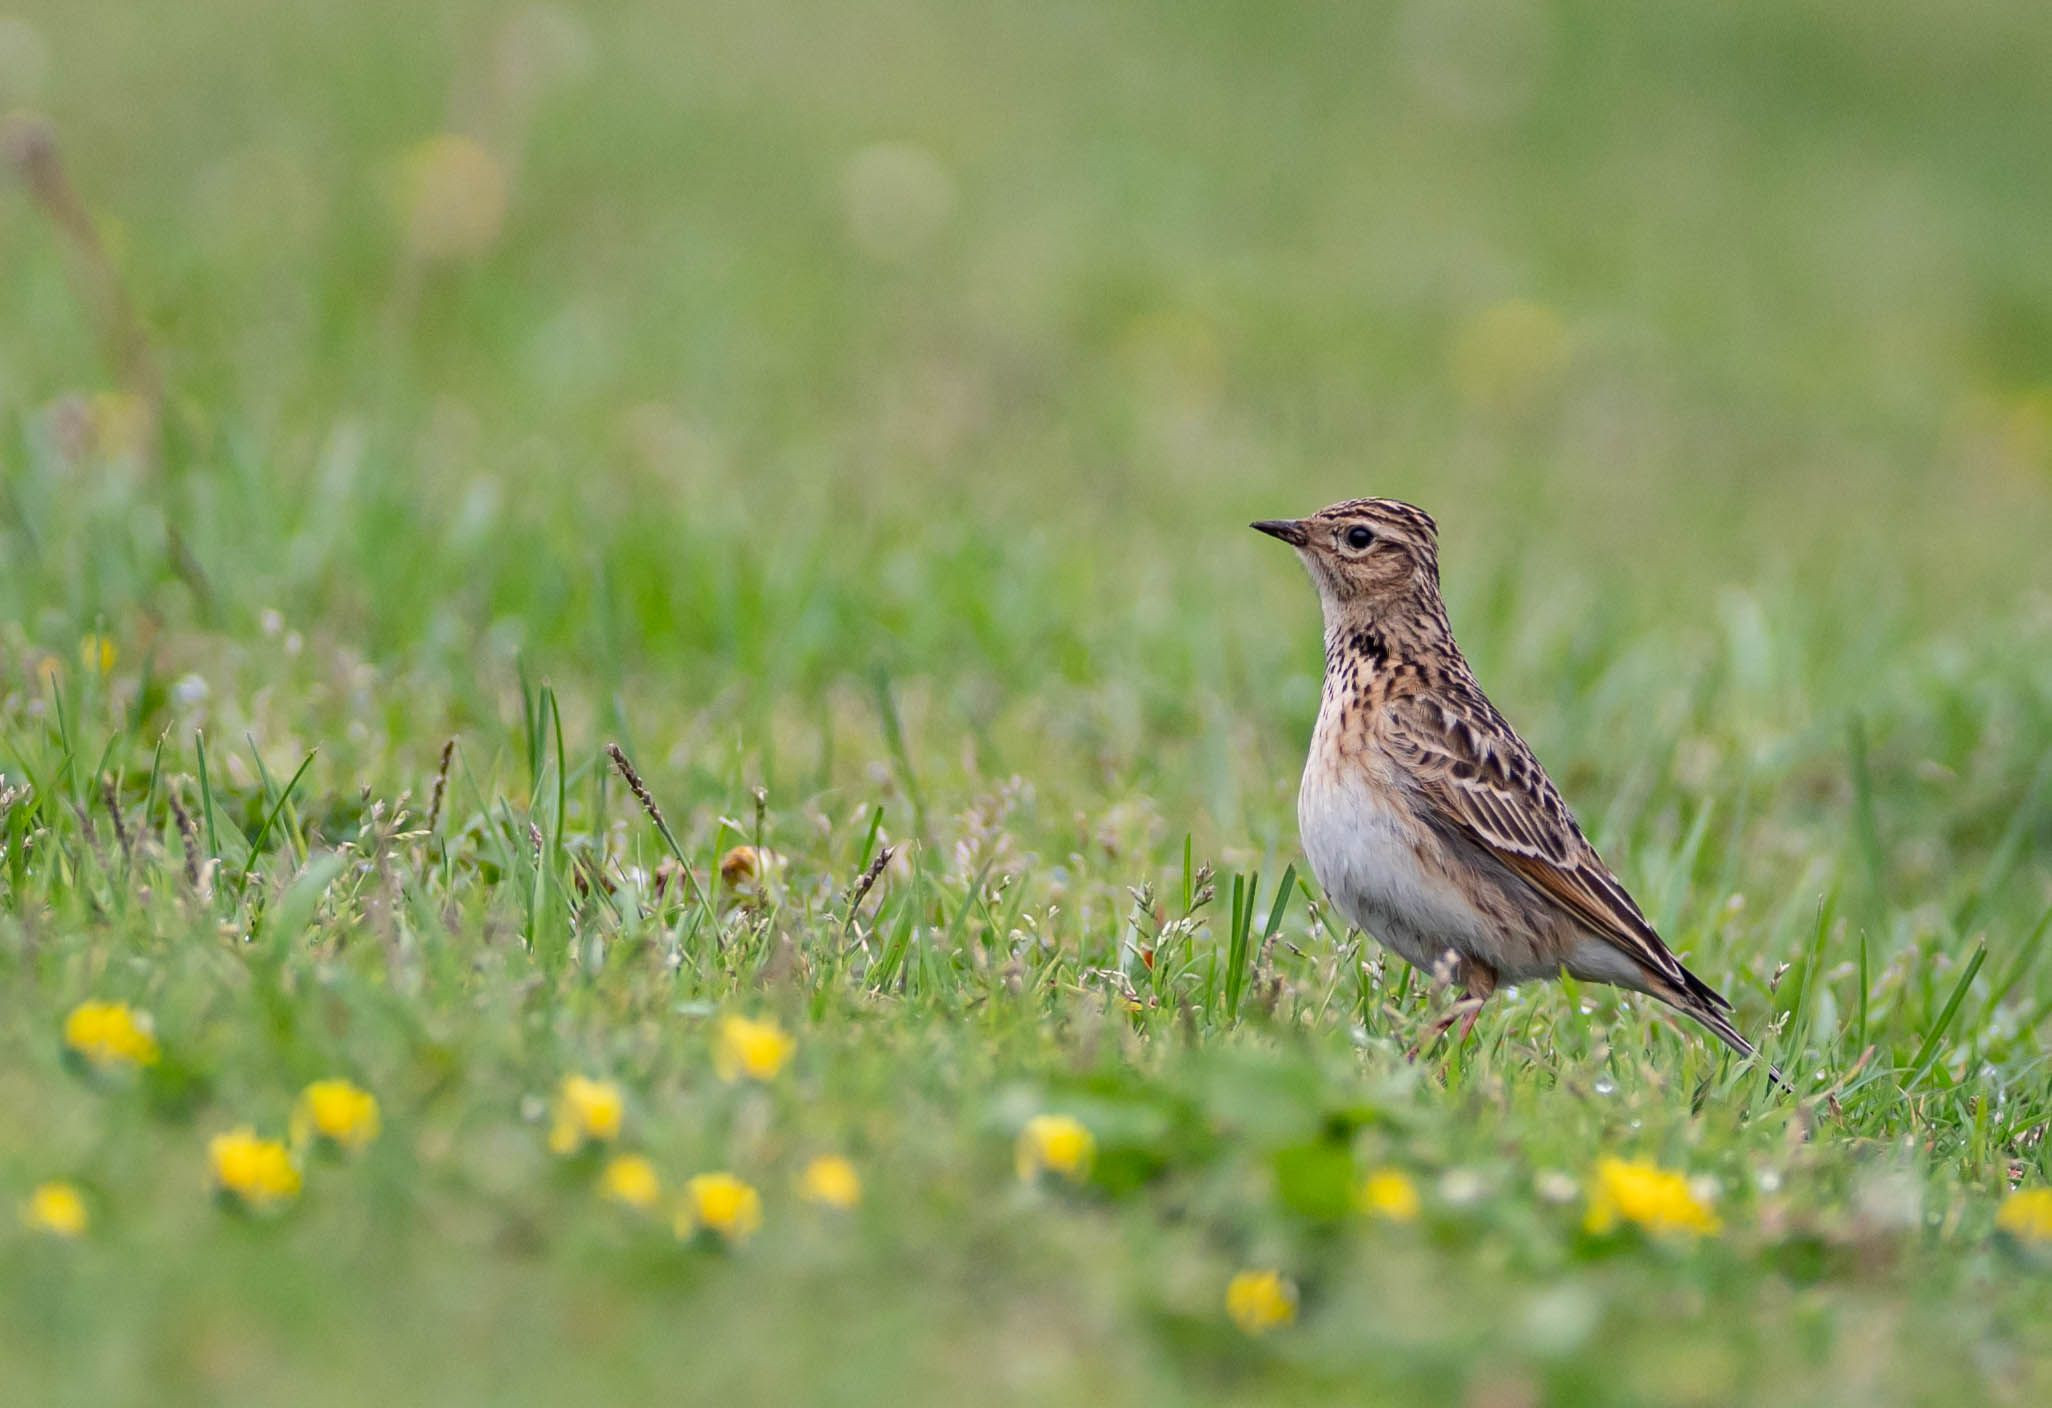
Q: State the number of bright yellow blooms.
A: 14